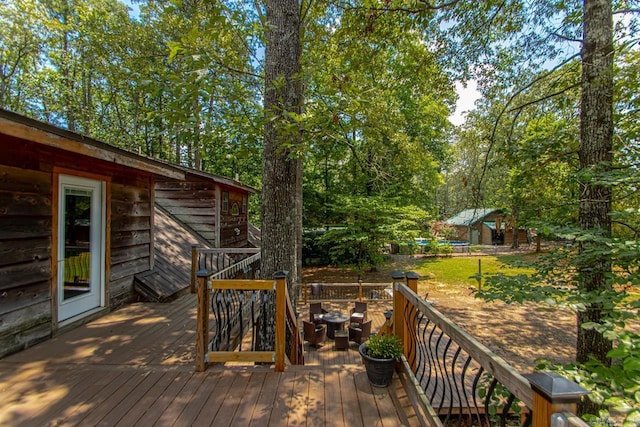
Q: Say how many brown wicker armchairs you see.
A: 4